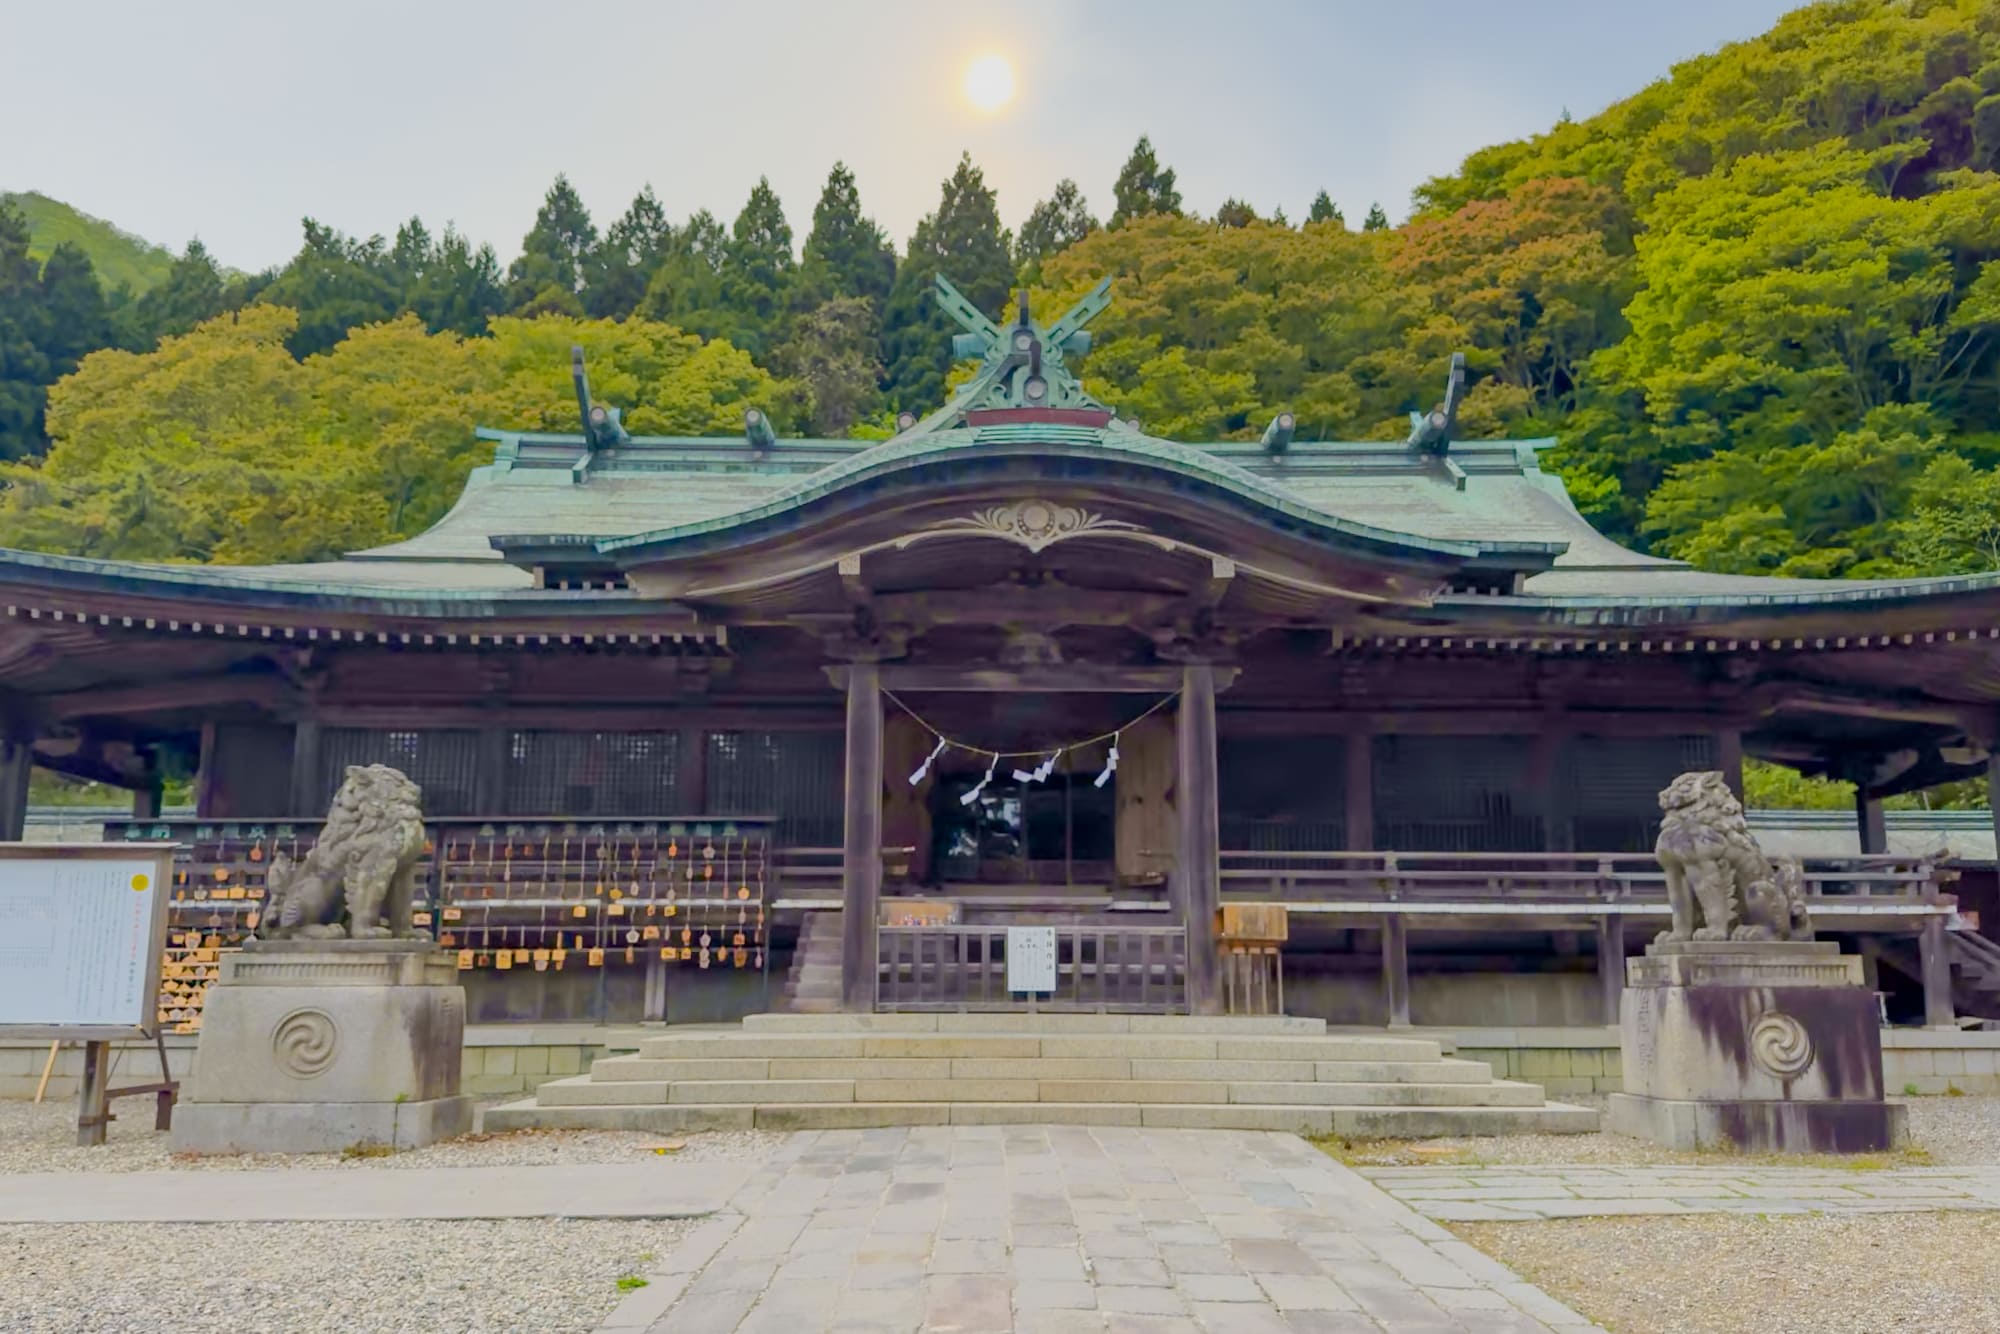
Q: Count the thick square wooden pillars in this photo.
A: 2